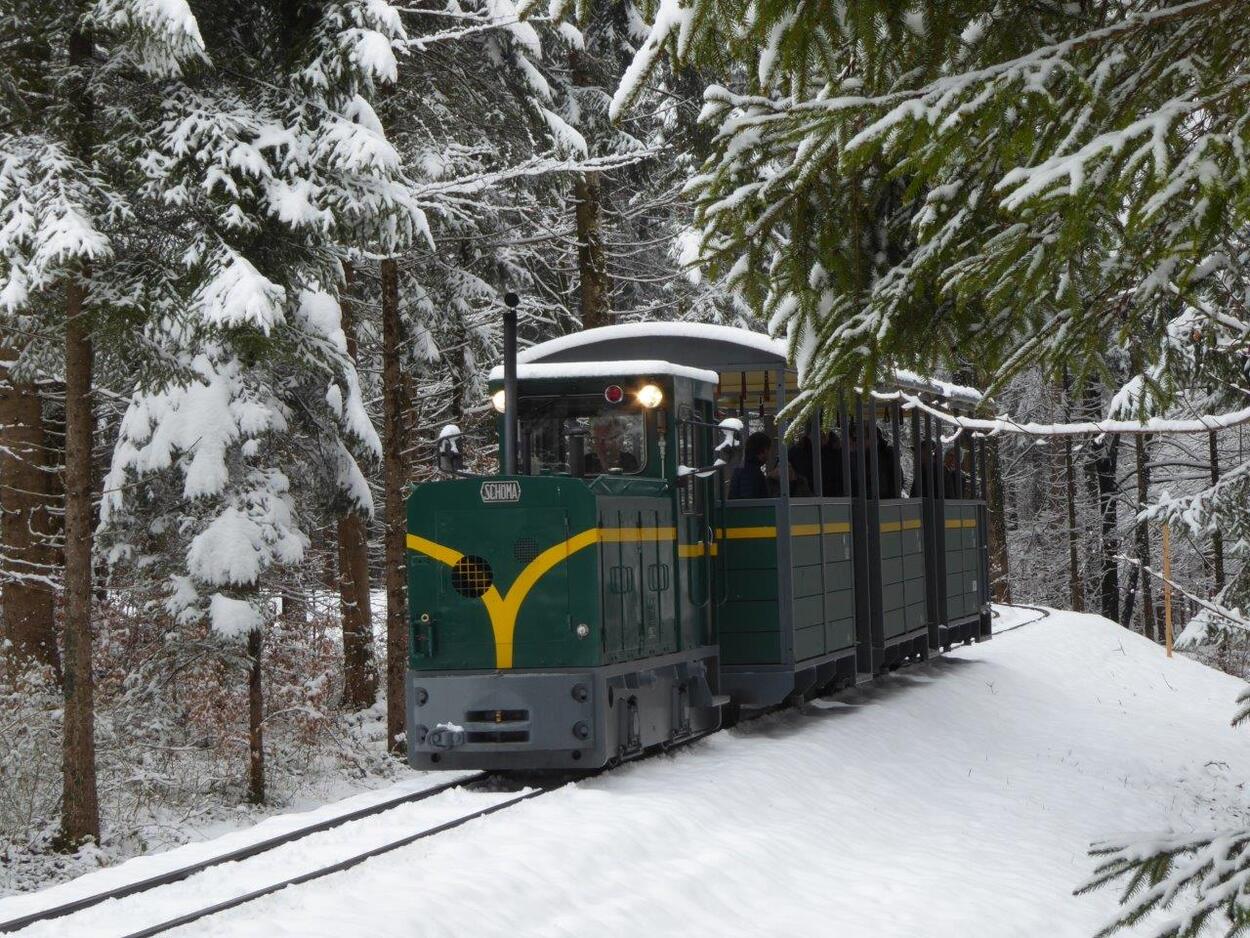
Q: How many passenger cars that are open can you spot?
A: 3